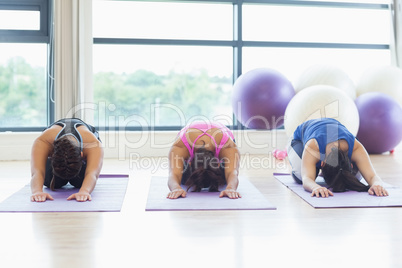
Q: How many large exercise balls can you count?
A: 5